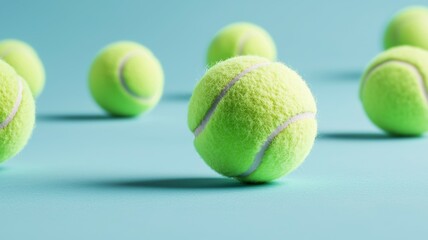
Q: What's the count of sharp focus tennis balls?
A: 1